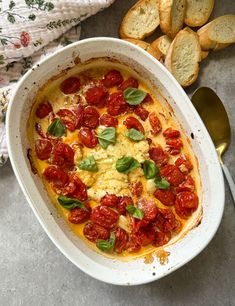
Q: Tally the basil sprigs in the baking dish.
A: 11